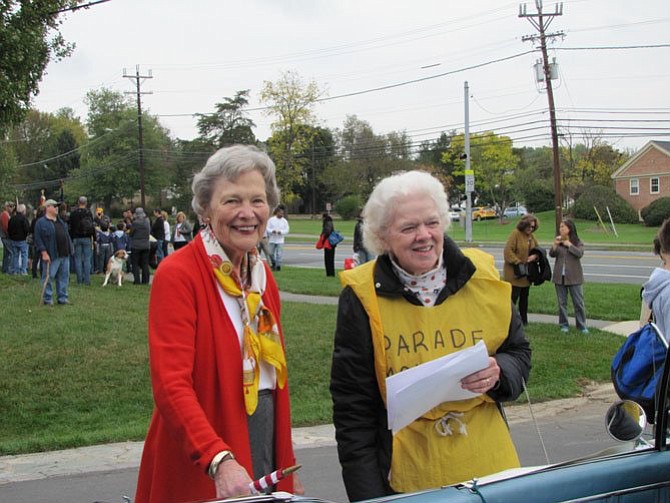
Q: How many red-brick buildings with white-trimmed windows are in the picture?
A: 1